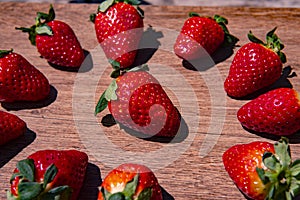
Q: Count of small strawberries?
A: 11